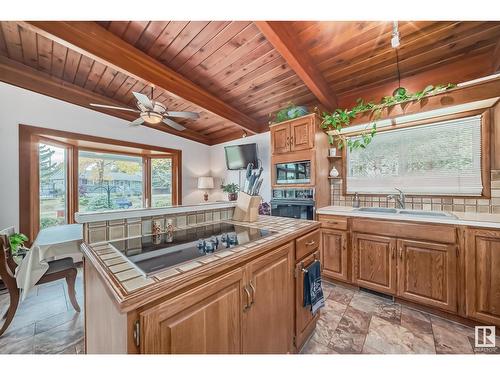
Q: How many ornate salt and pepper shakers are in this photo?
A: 2